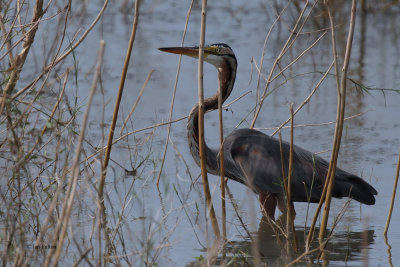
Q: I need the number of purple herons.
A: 1